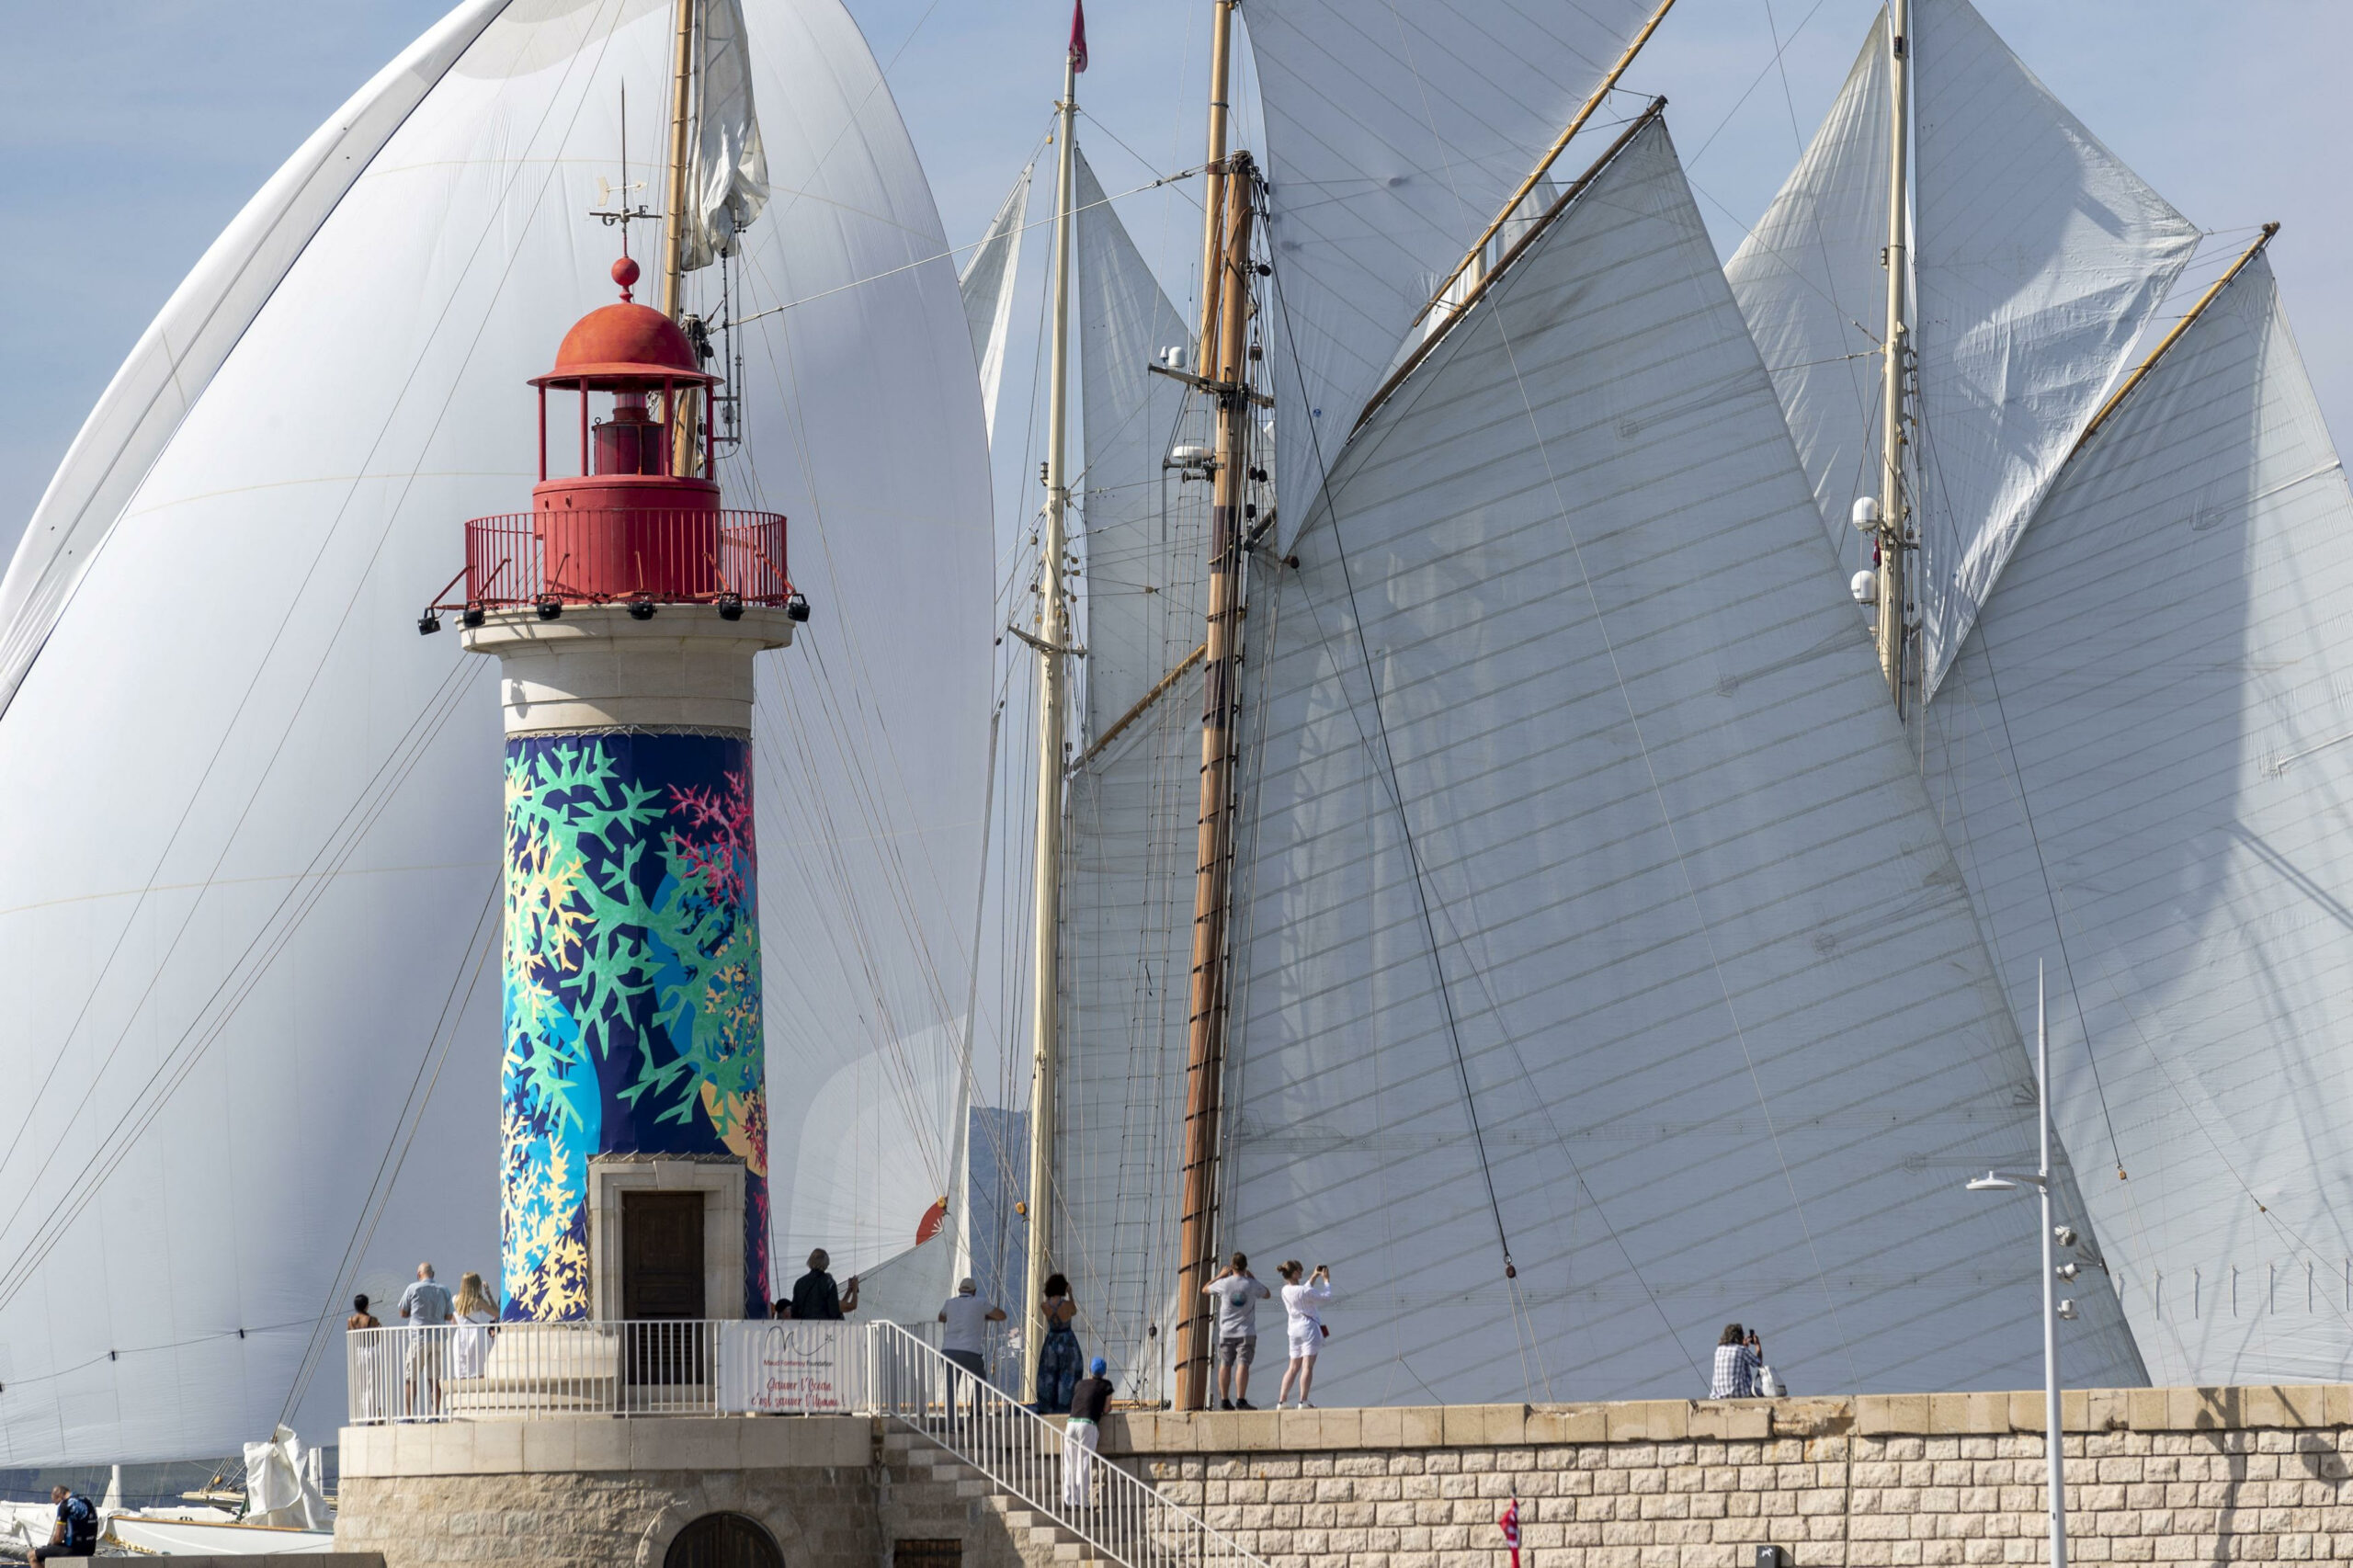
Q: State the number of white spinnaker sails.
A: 1